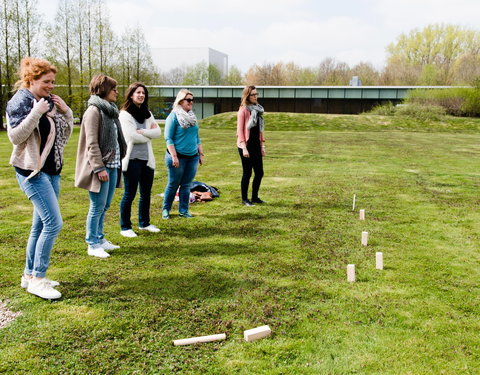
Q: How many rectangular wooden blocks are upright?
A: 4